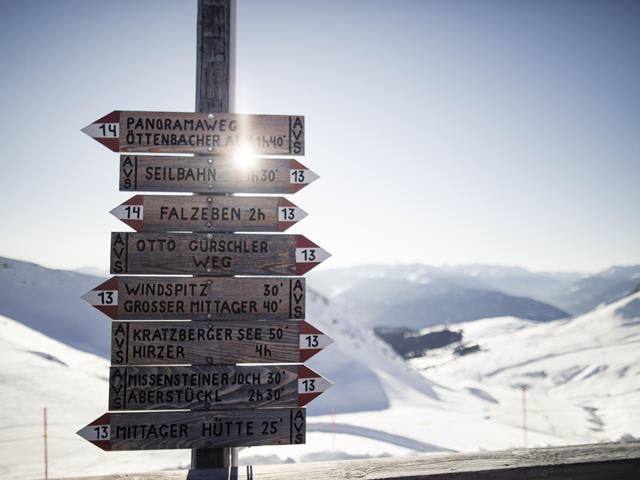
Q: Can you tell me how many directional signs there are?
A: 8